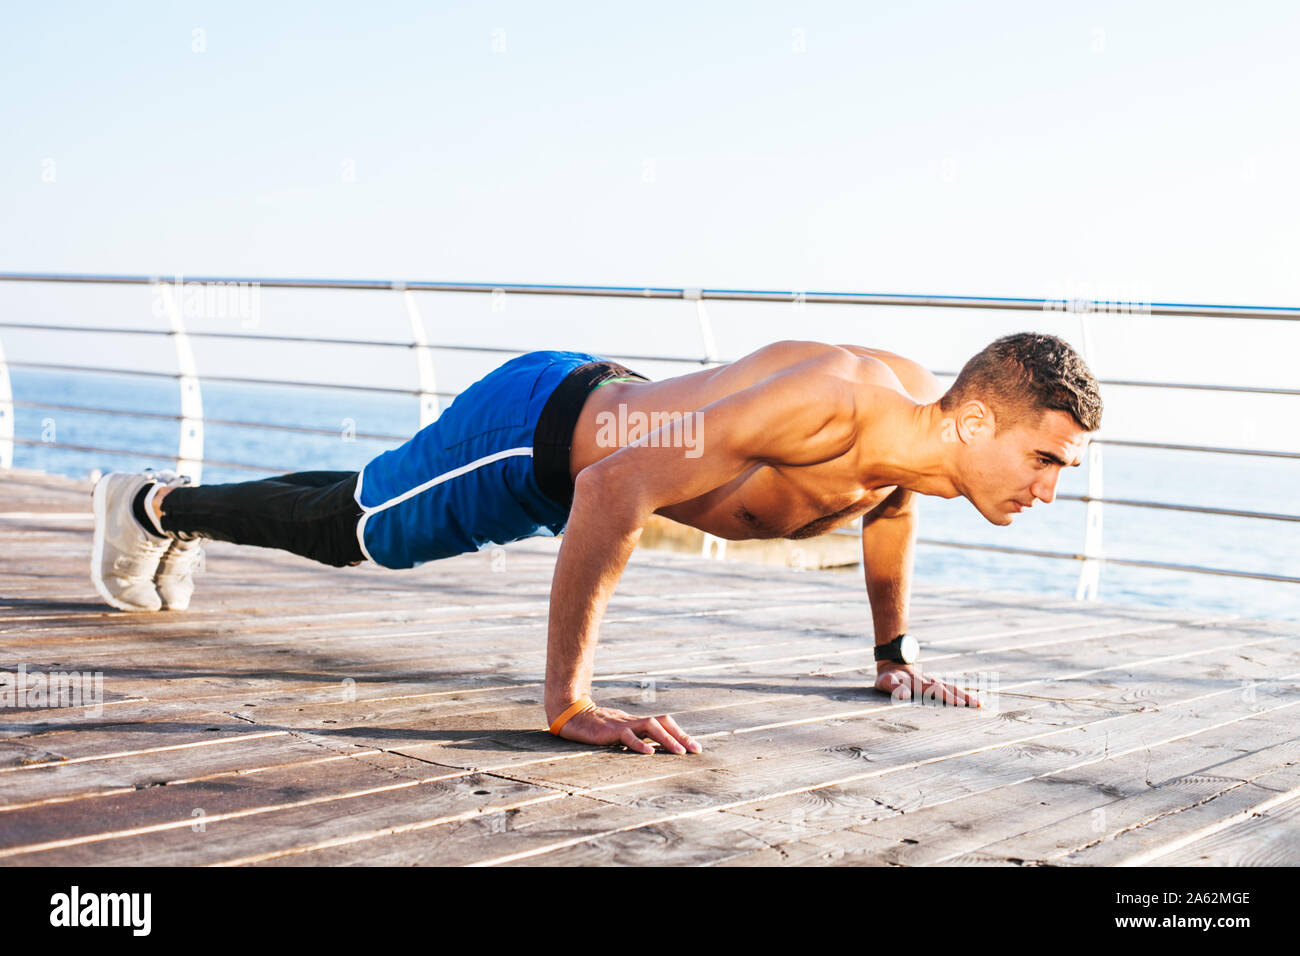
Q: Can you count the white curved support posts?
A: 5